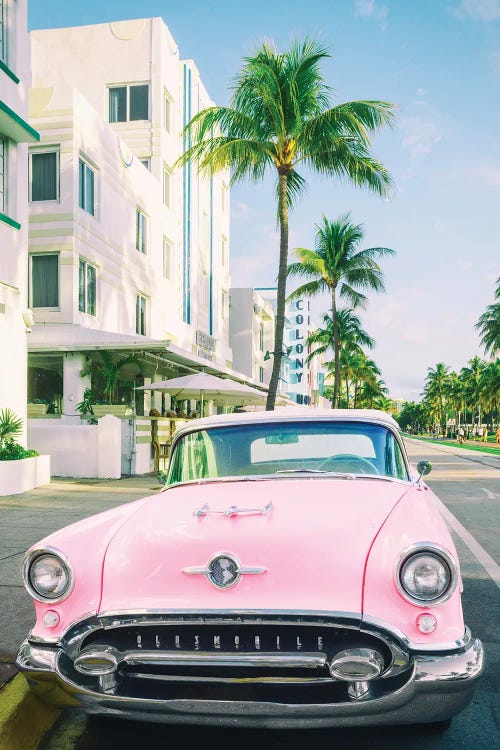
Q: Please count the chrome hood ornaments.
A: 2